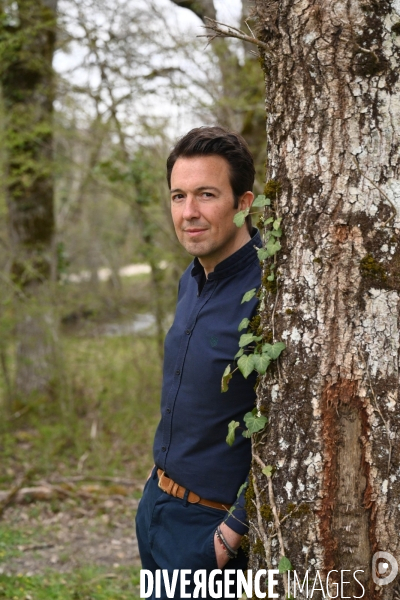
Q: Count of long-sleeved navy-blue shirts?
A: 1